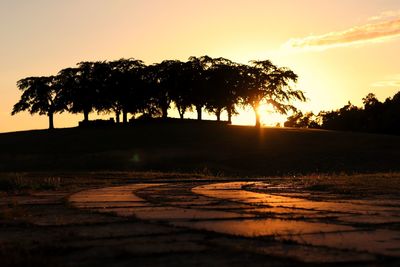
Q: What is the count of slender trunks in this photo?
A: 10